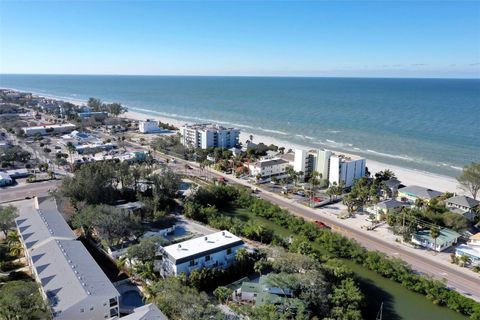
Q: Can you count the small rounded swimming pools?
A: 1